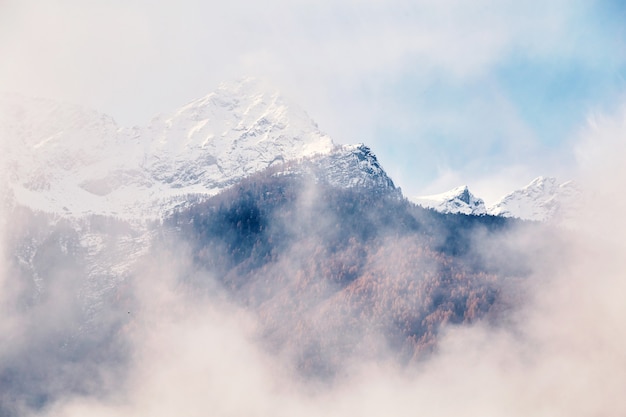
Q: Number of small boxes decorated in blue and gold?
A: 0